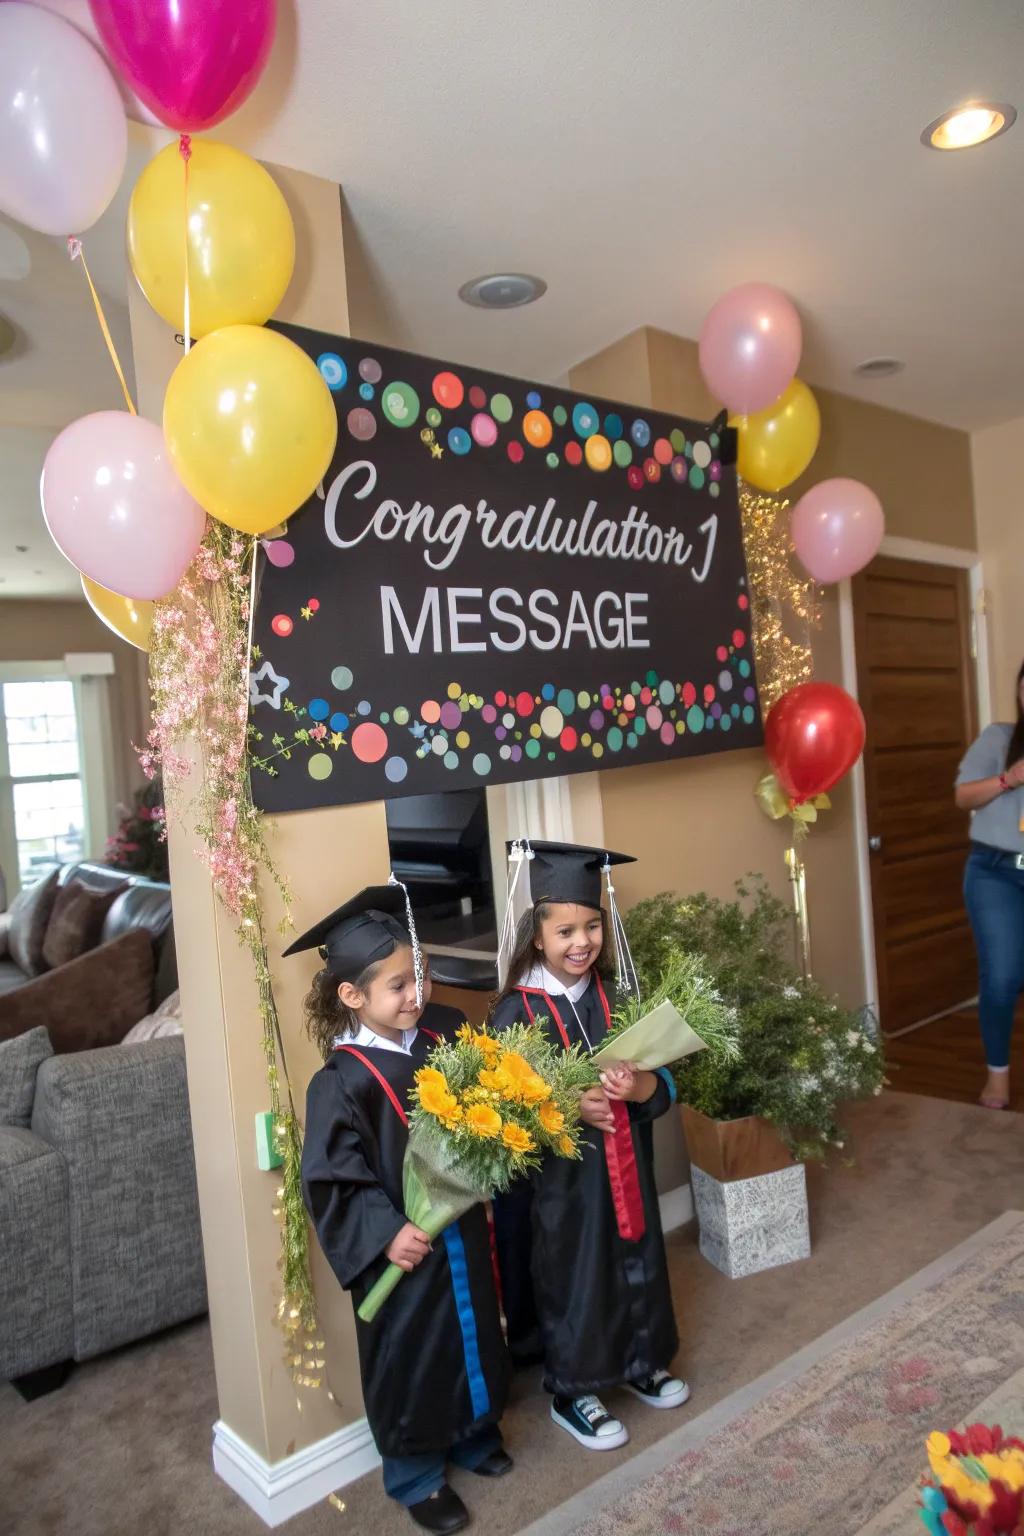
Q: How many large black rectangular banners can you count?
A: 1